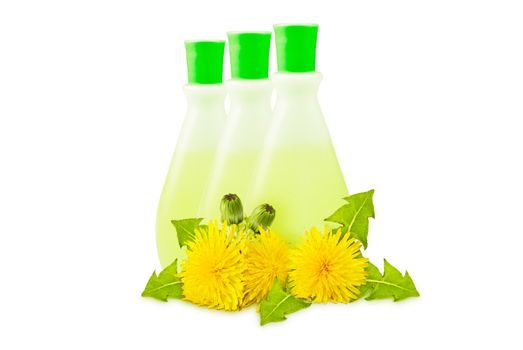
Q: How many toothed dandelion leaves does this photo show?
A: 5